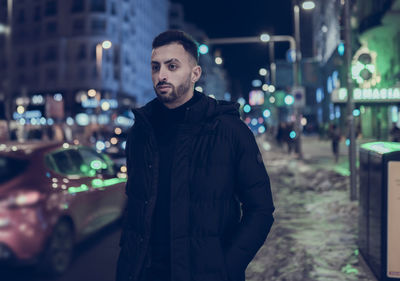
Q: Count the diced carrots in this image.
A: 0